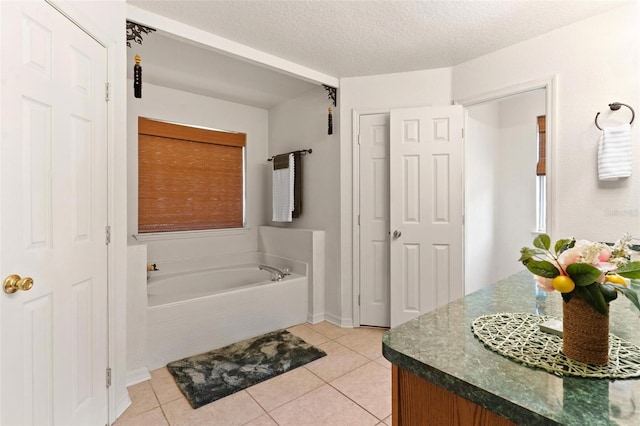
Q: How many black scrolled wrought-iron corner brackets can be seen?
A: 2